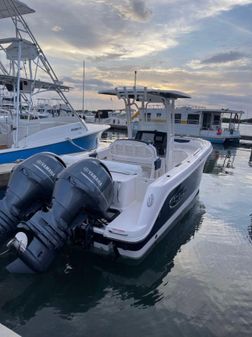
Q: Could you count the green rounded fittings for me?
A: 0